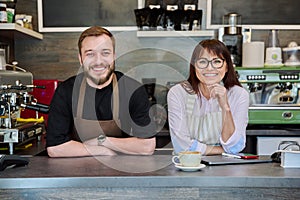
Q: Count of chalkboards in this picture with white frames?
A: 2